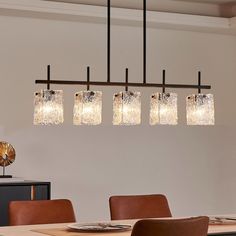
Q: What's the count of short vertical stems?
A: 5